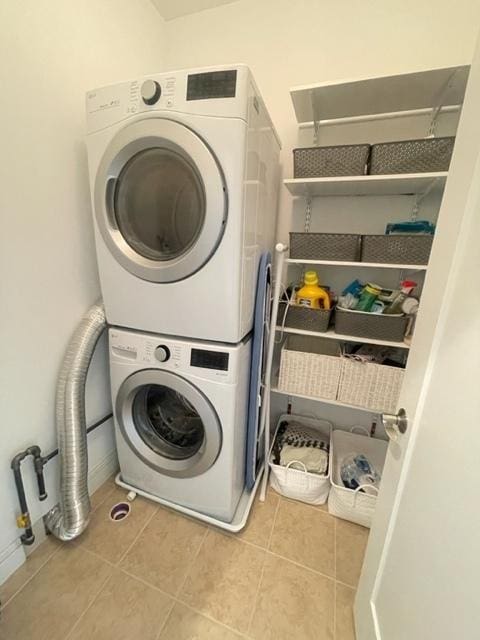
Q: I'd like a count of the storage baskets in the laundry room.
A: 10